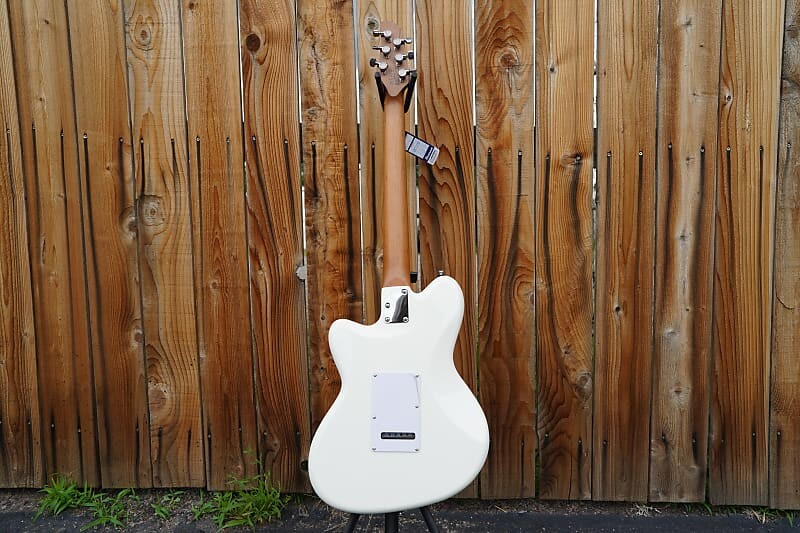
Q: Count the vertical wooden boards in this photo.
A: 15